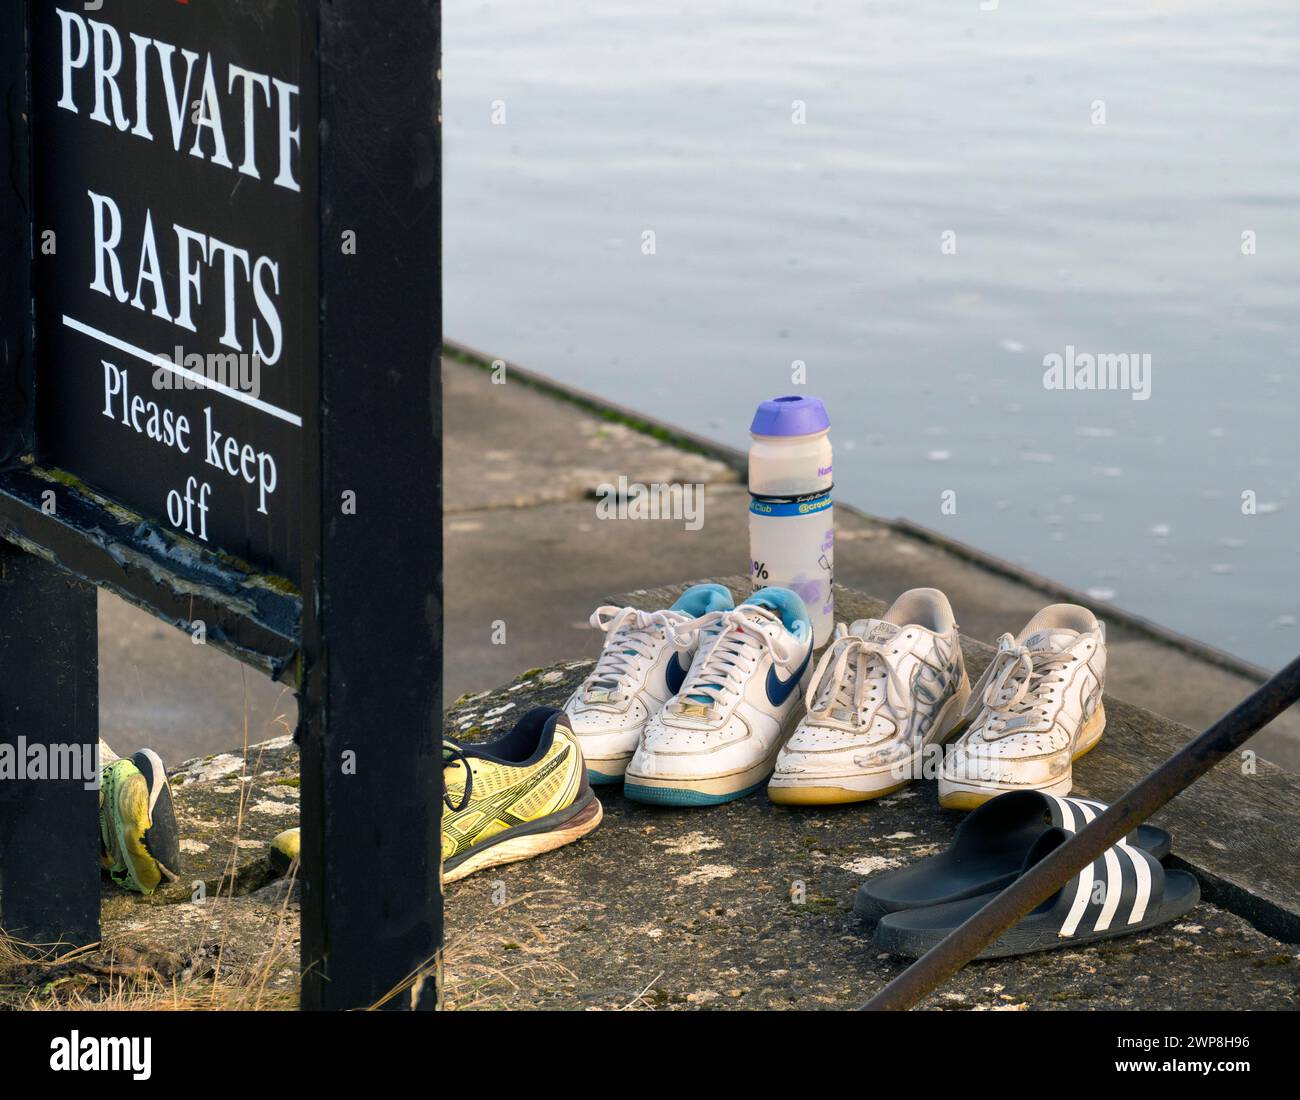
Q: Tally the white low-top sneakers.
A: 4